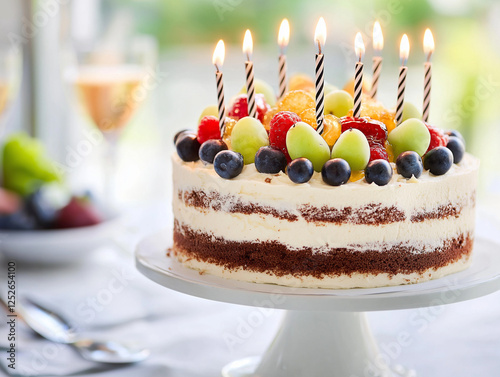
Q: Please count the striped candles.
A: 8